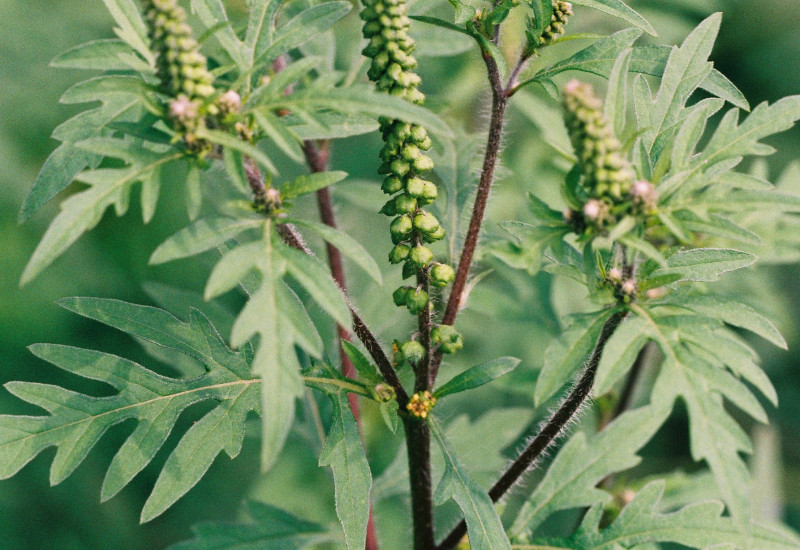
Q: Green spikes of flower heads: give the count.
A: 4